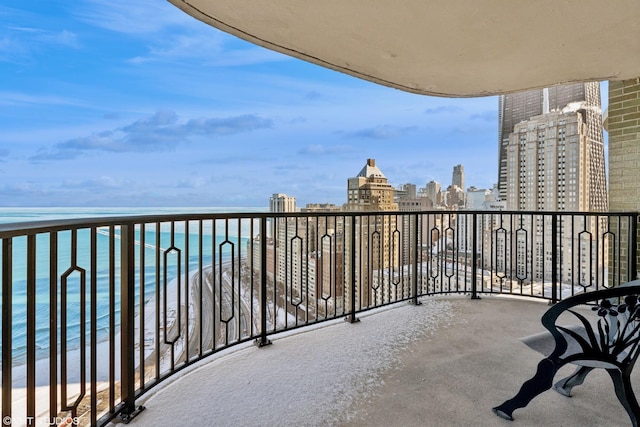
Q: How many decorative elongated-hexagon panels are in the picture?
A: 13